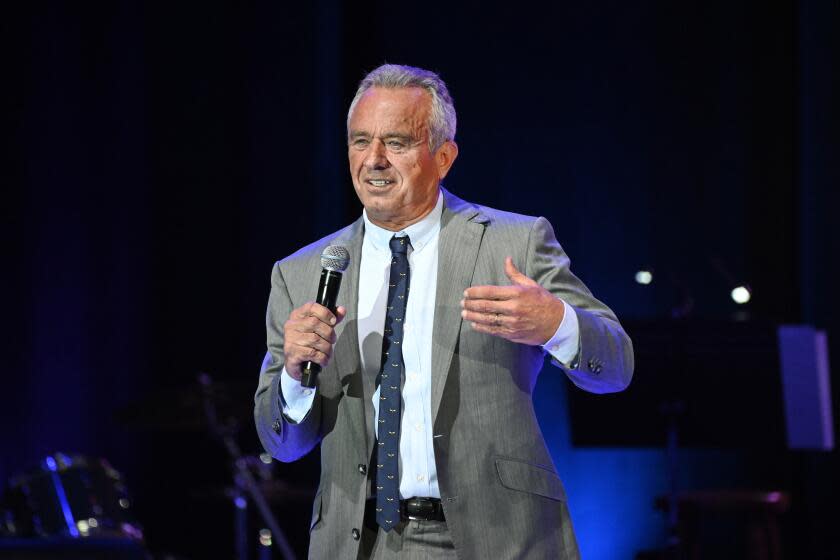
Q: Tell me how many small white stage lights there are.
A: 2